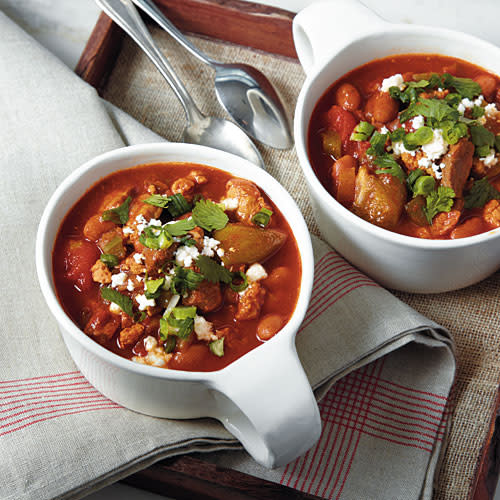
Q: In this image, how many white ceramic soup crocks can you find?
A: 2